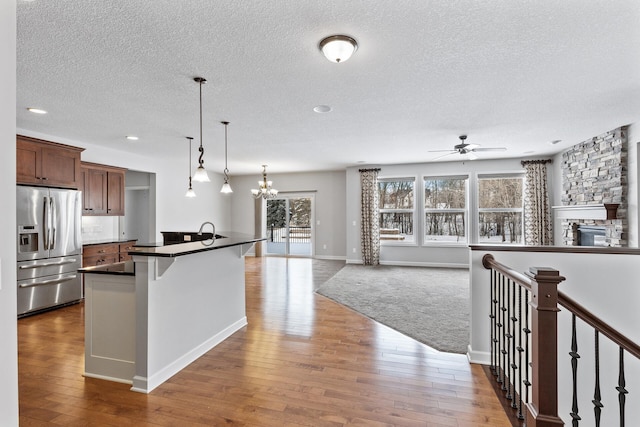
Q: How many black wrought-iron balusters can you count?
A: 11